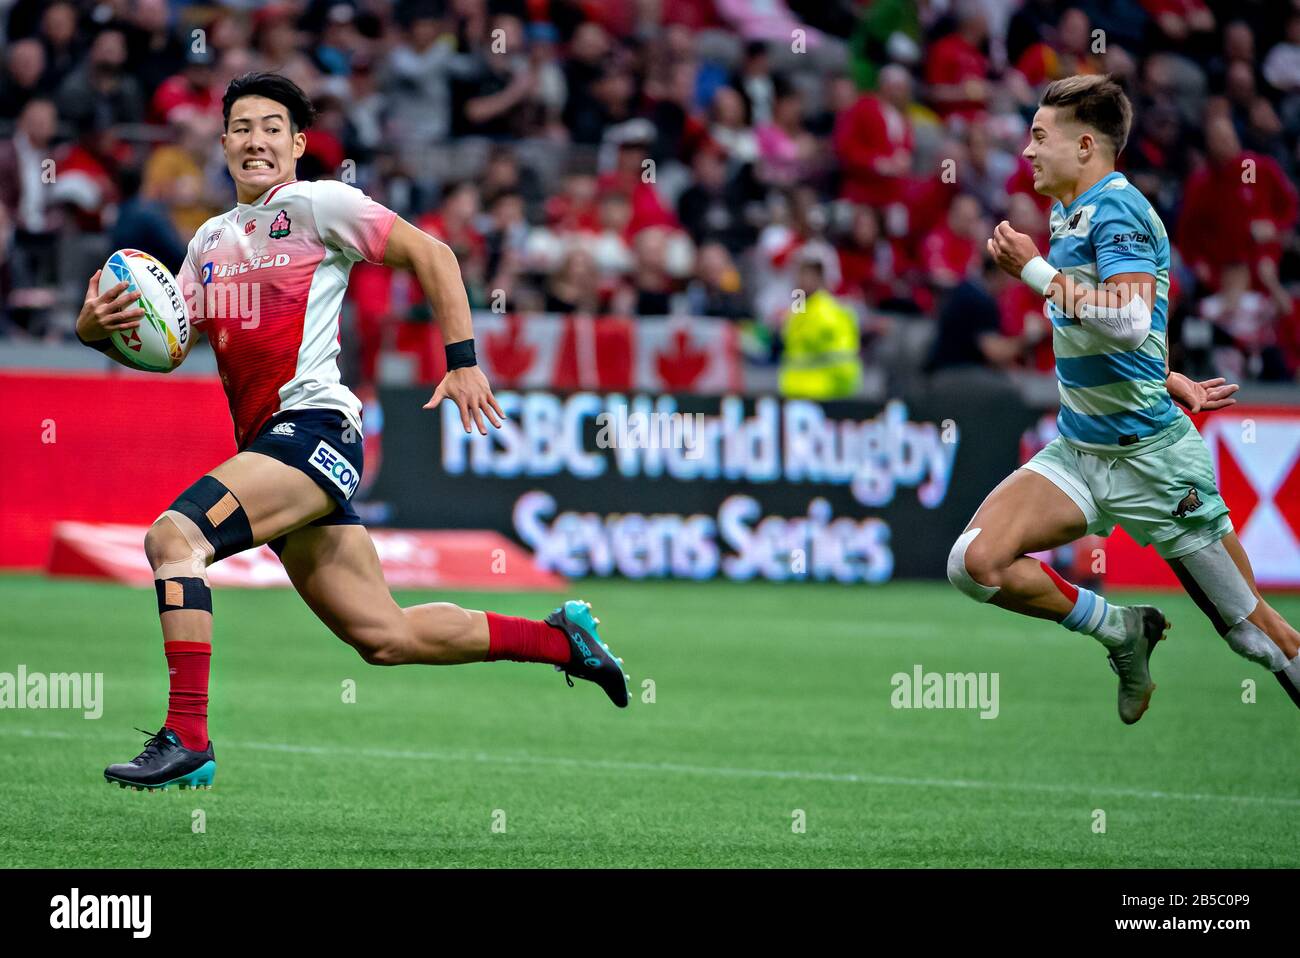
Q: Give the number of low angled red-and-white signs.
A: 1